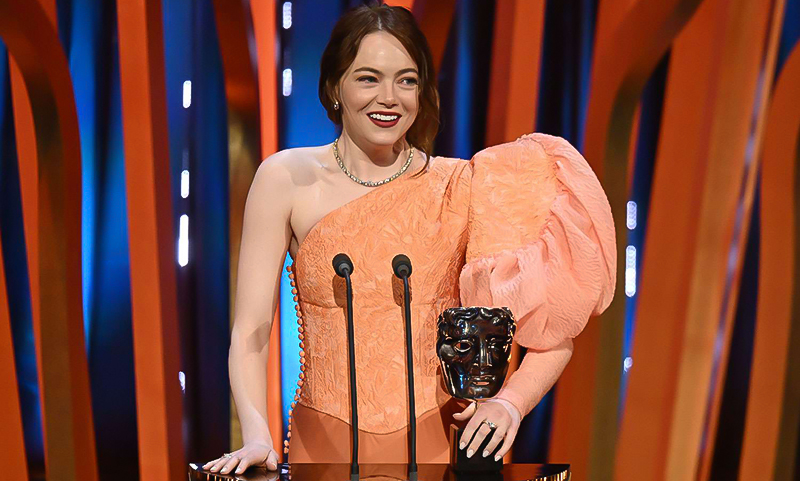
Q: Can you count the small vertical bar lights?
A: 9